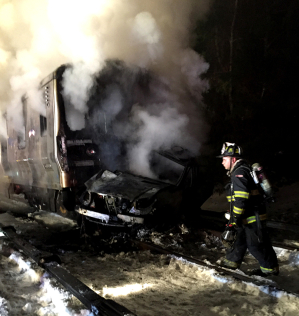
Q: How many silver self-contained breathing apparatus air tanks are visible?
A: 1